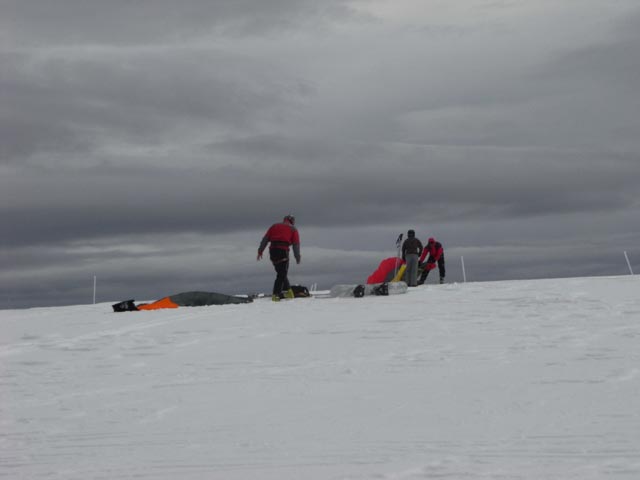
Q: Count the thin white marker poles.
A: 3